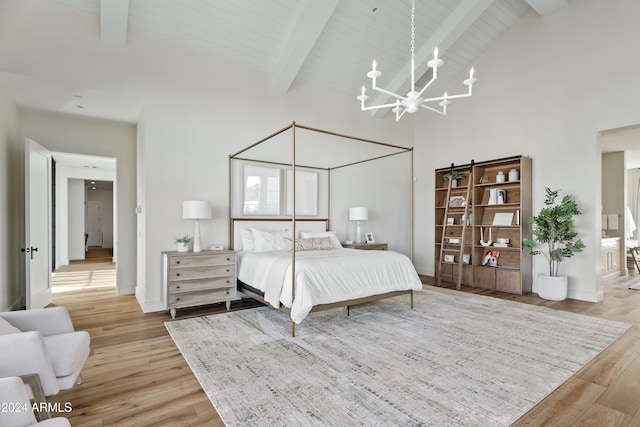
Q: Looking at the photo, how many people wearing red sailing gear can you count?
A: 0